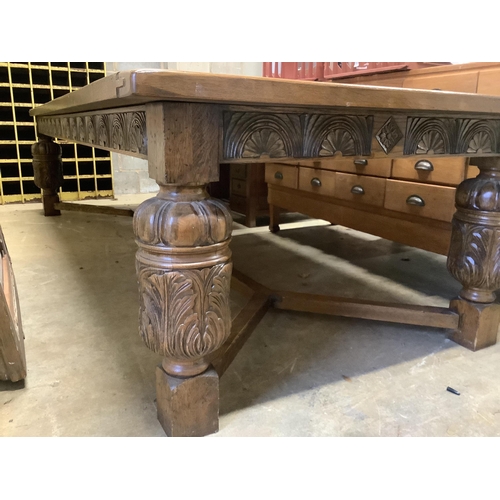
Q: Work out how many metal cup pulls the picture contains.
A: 6